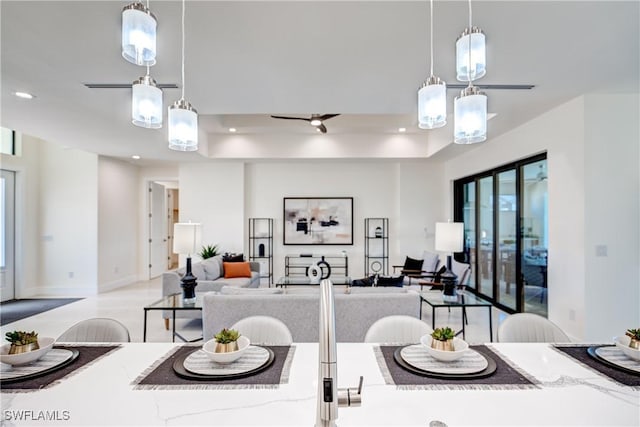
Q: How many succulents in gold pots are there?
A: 4